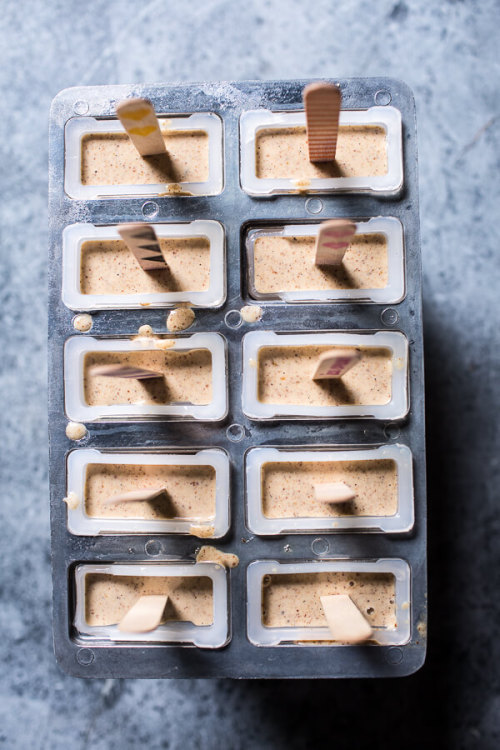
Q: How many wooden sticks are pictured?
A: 10